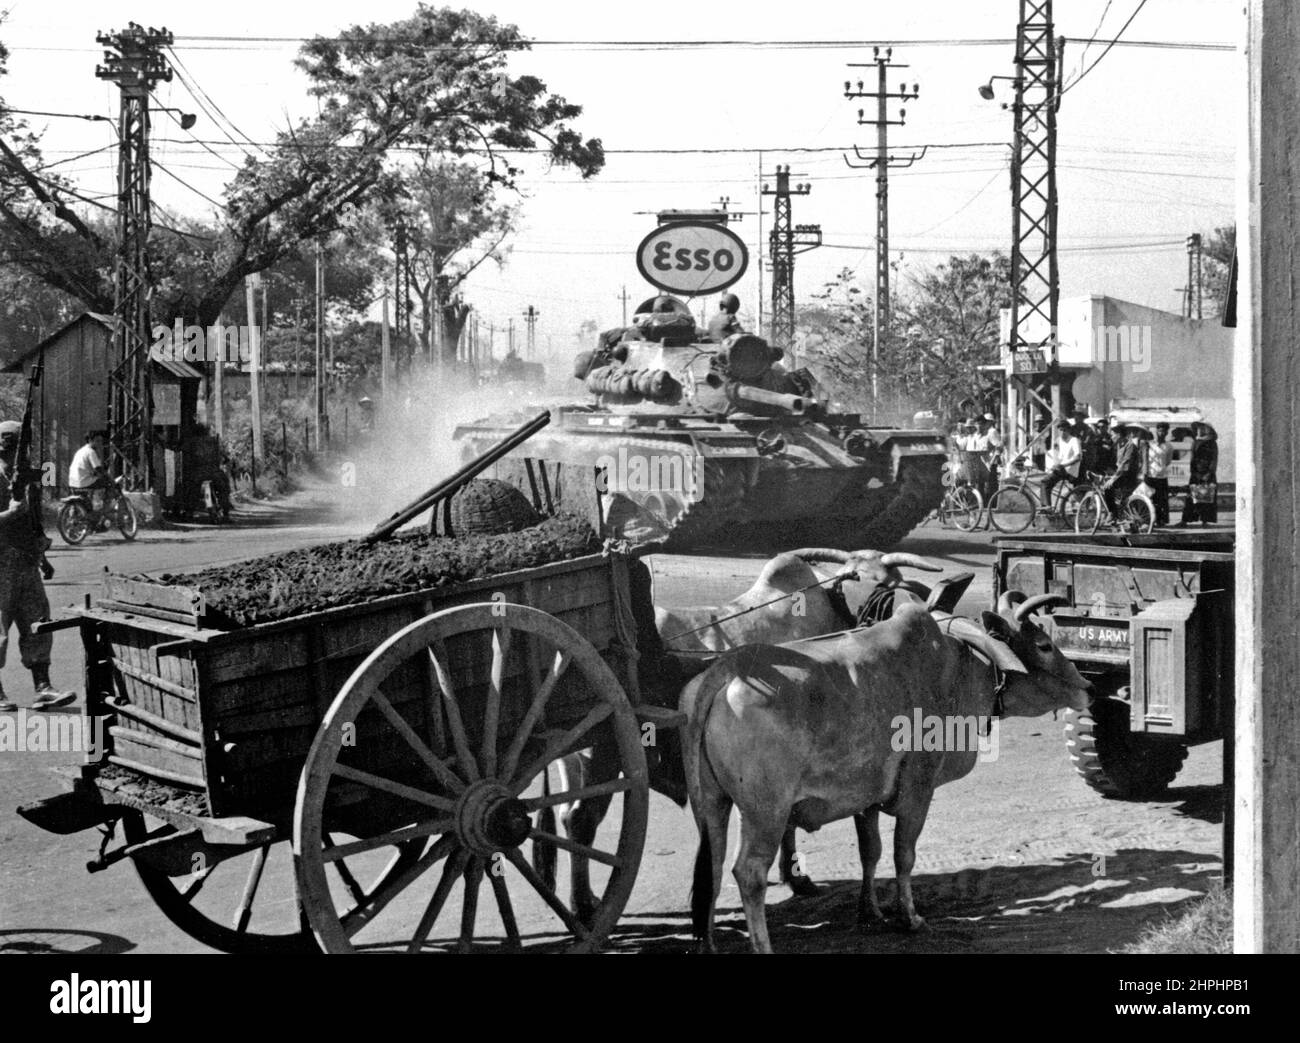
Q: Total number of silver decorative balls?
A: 0